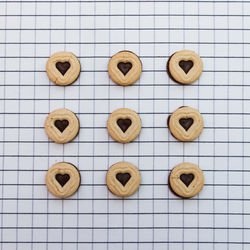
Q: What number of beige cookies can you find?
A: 9